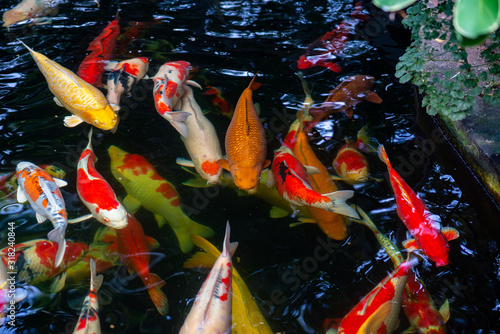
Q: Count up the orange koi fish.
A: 2